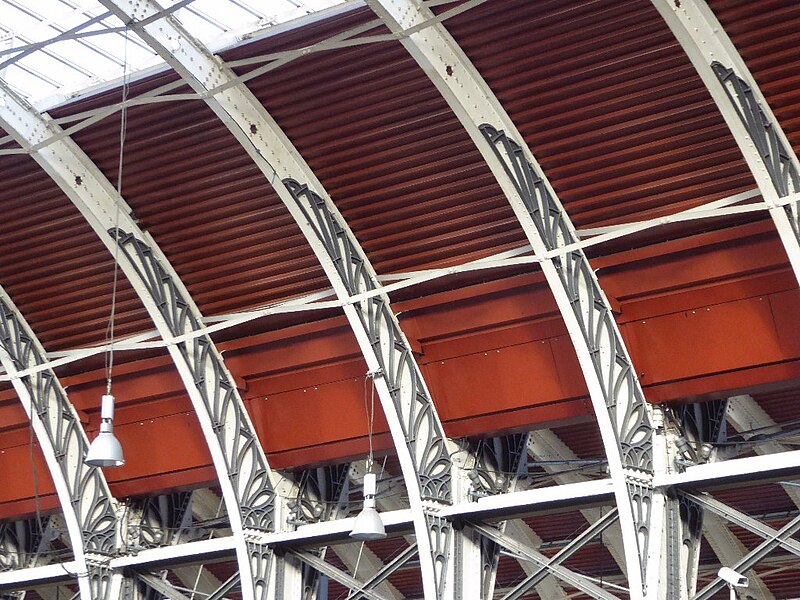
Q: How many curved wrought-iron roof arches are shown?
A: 5